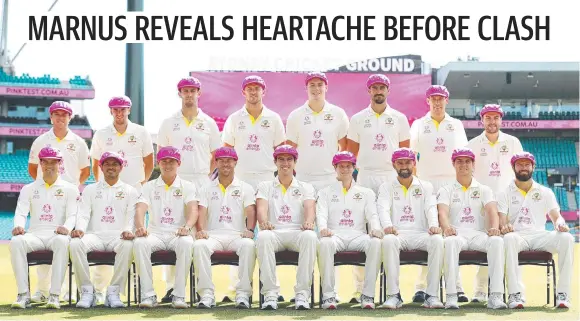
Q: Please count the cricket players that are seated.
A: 9